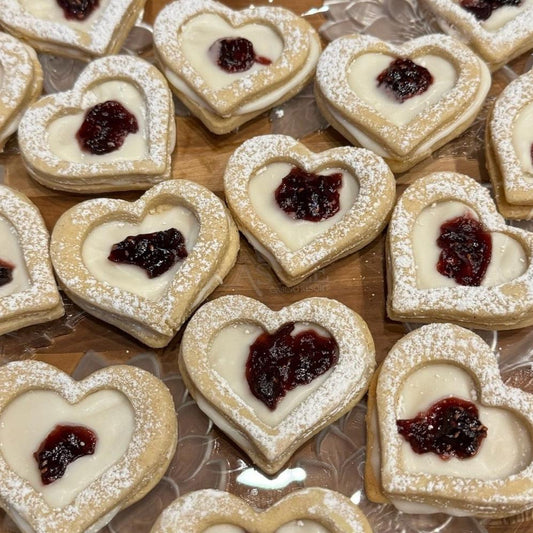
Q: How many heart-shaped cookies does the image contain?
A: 15